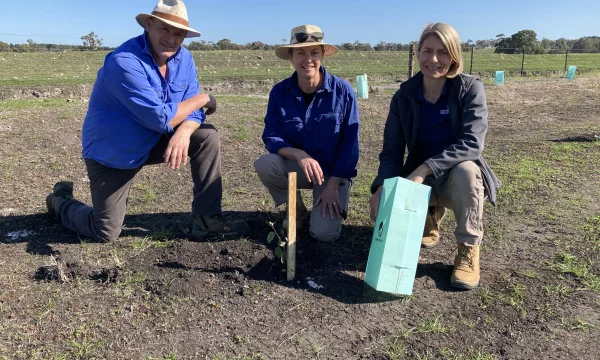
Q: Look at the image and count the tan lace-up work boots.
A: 2